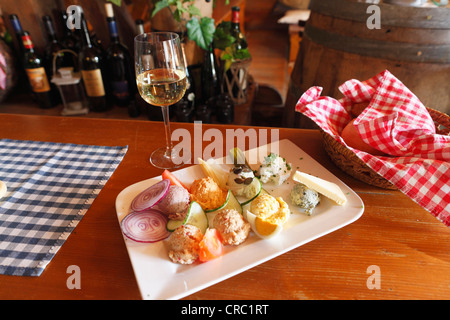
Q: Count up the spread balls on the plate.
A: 8